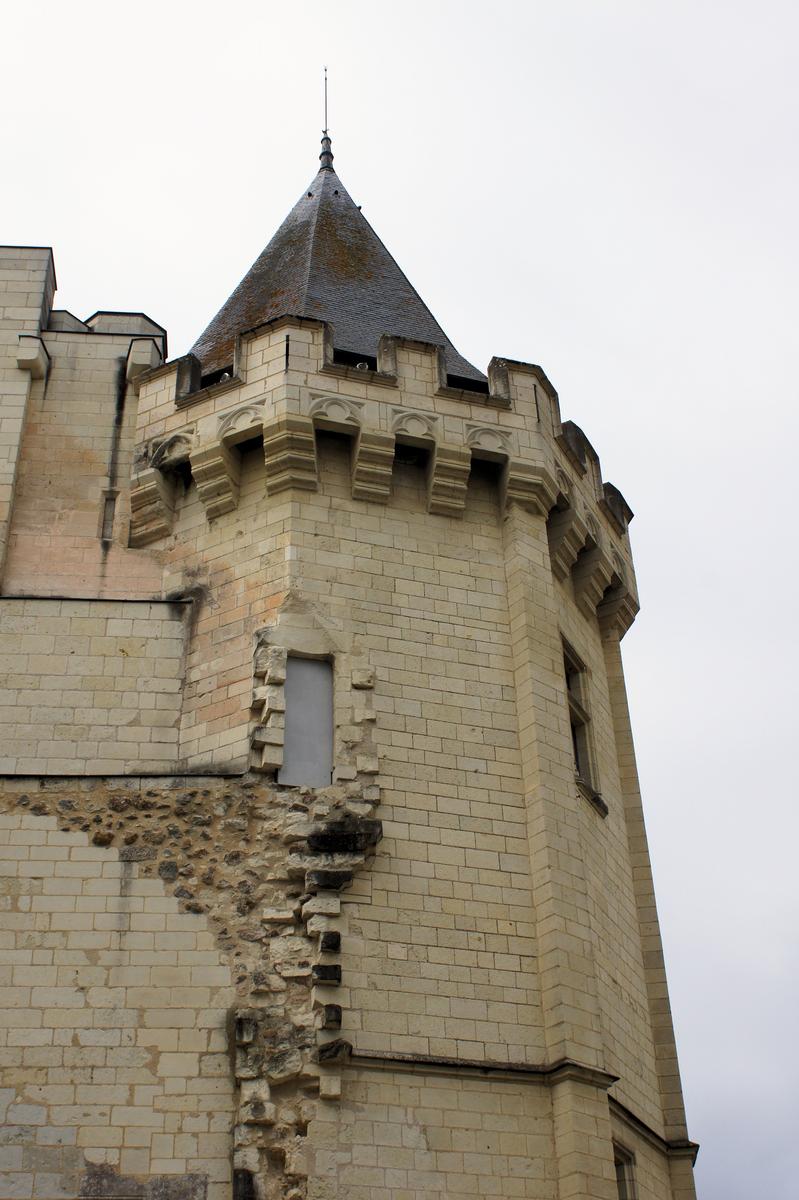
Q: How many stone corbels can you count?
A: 9